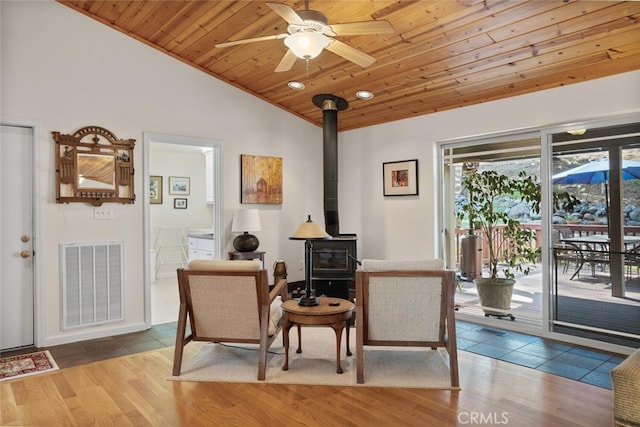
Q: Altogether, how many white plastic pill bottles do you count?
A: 0